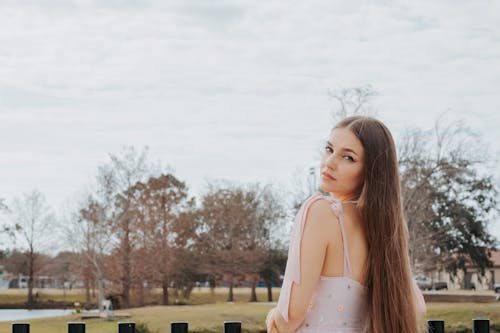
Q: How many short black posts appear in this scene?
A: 7